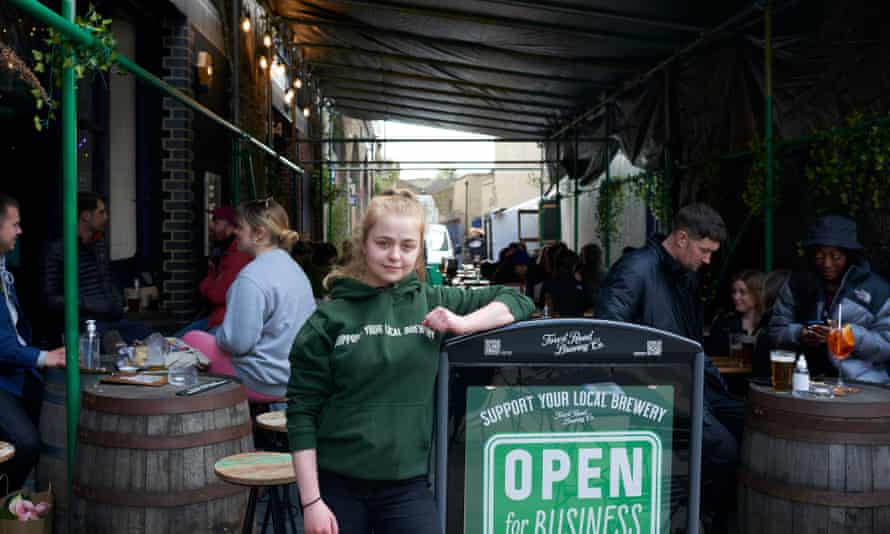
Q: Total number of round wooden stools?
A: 3